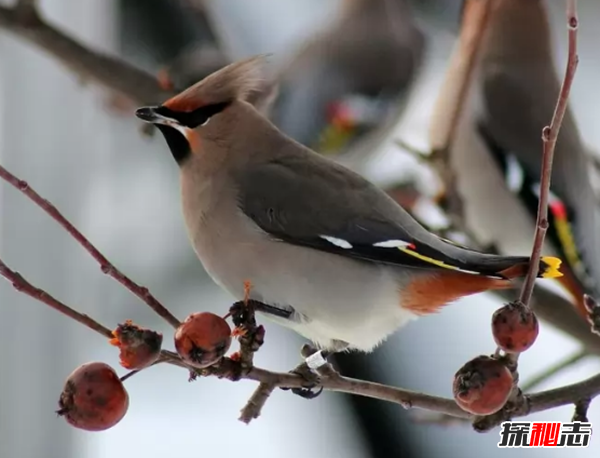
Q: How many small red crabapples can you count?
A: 5